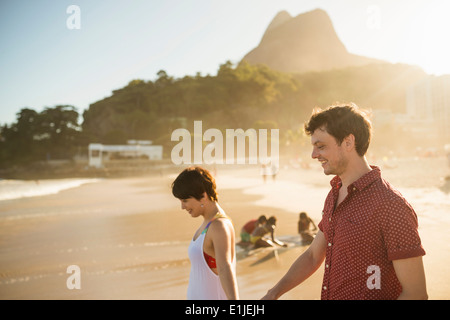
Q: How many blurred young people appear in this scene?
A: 3